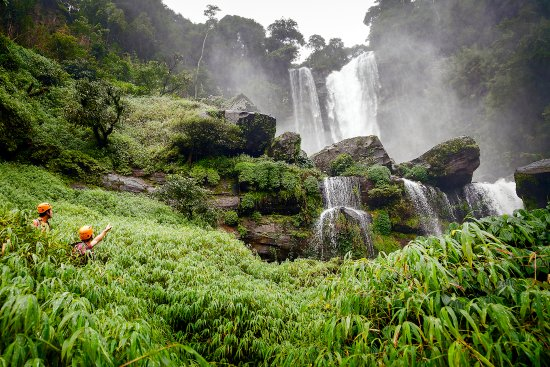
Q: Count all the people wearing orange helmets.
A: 2